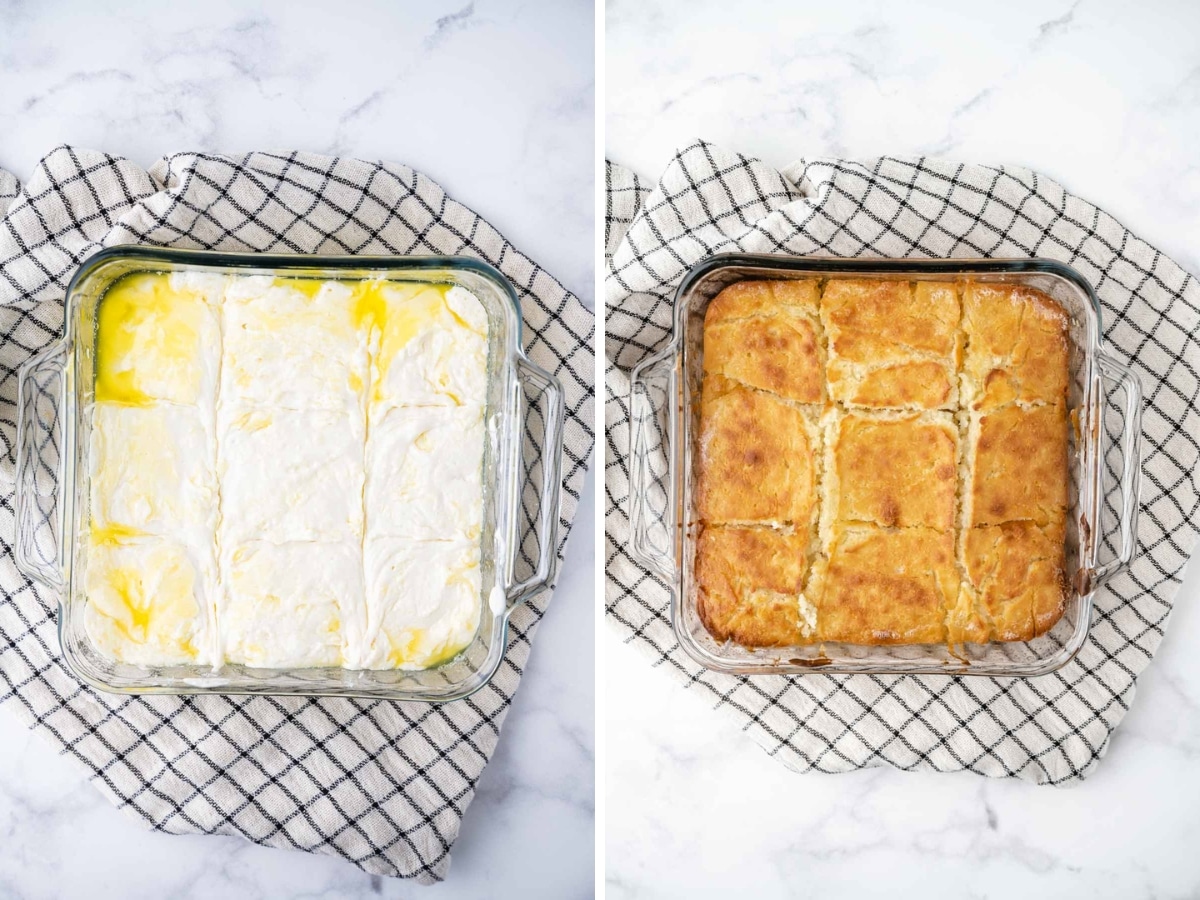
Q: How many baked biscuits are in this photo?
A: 9